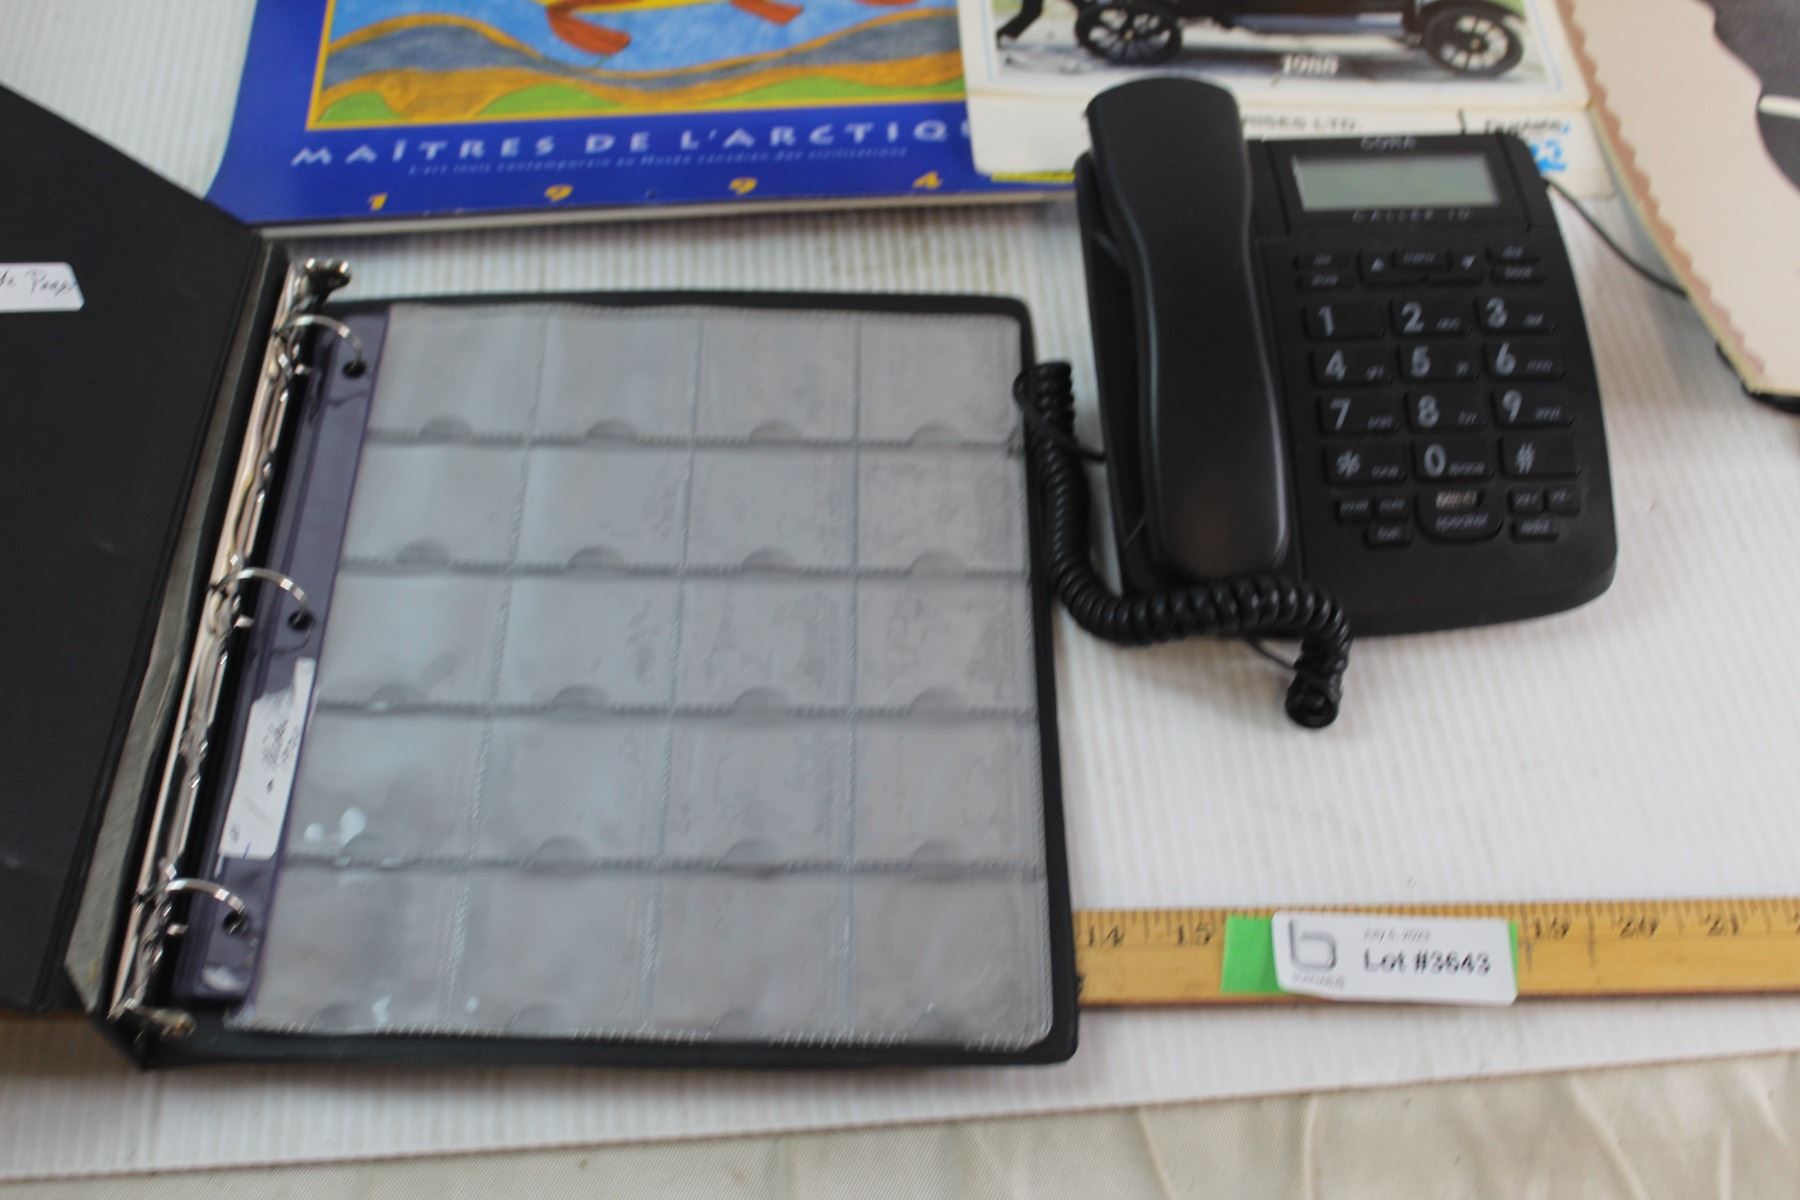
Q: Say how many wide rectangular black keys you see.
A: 12